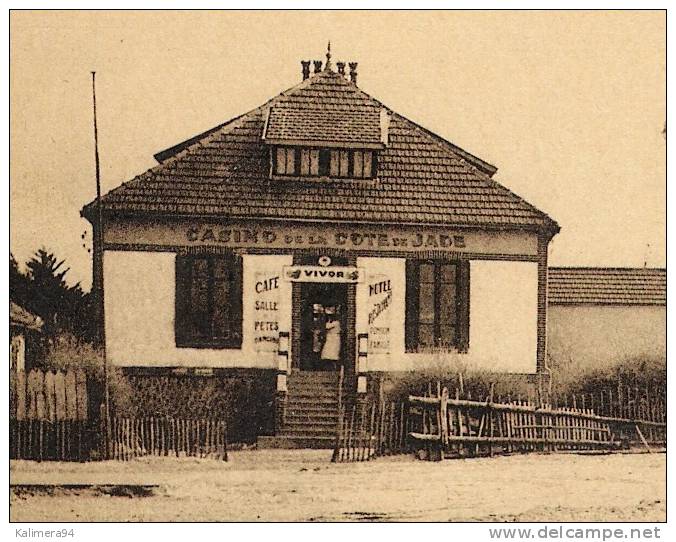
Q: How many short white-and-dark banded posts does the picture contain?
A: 2